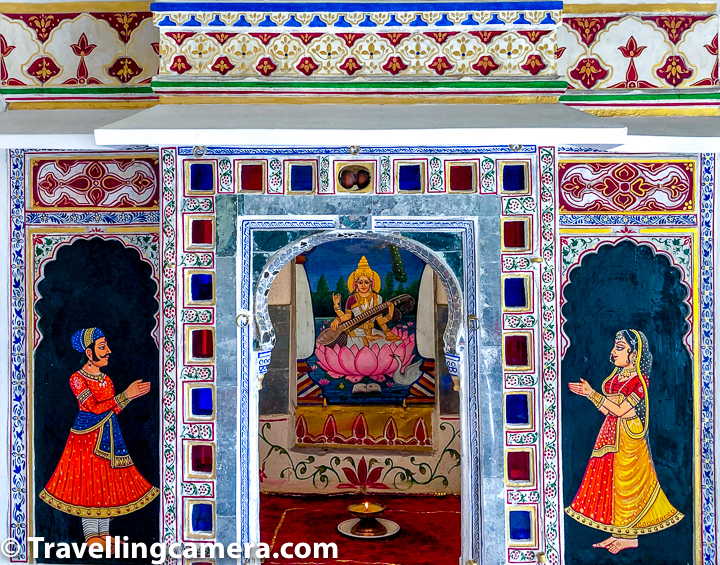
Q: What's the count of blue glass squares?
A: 10